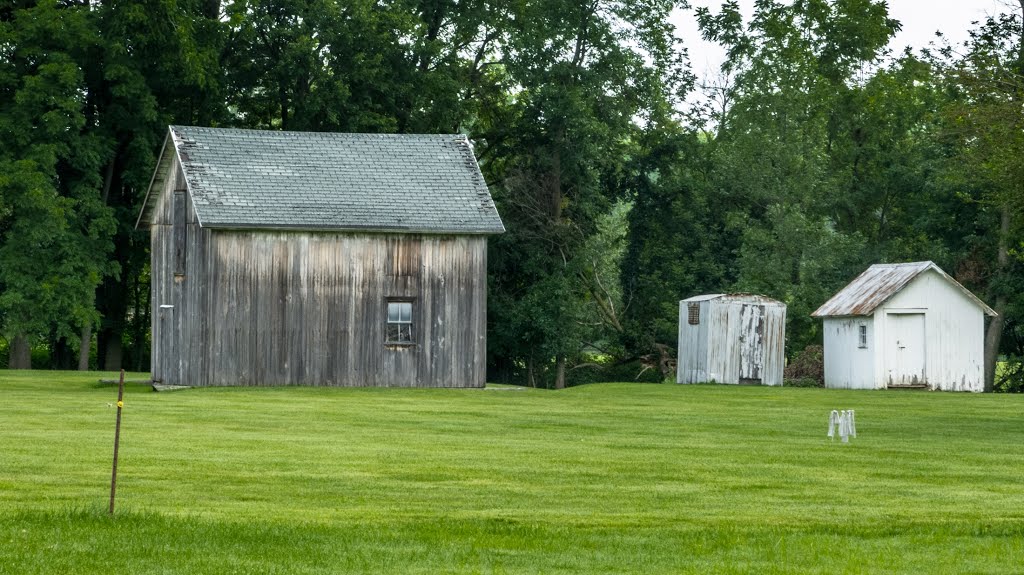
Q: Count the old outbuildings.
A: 3